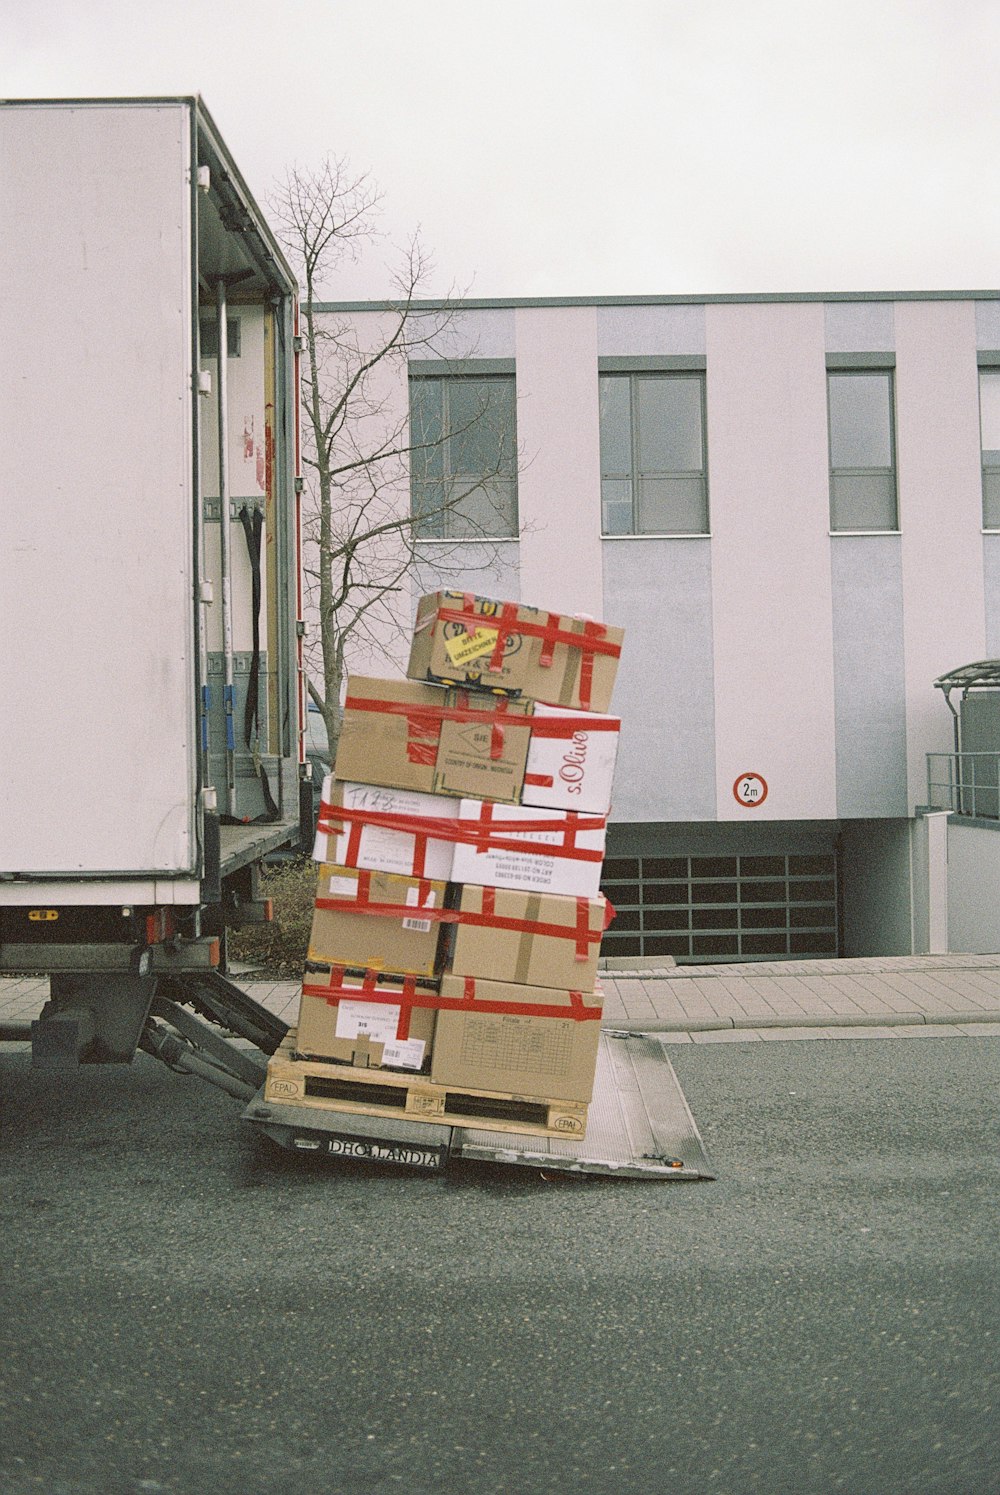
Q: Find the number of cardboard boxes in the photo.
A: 10